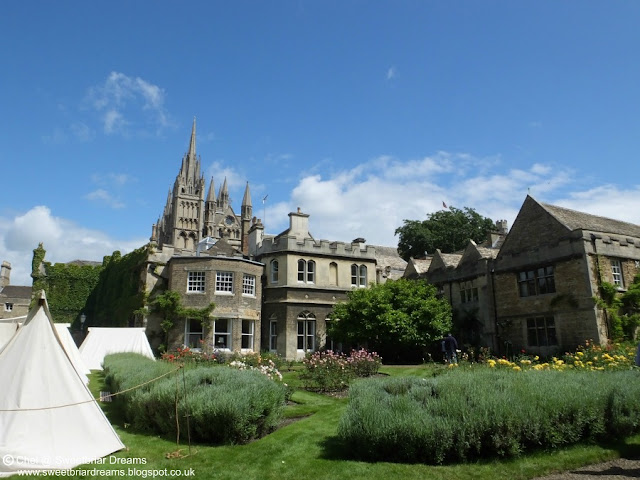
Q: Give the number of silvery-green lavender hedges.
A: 2